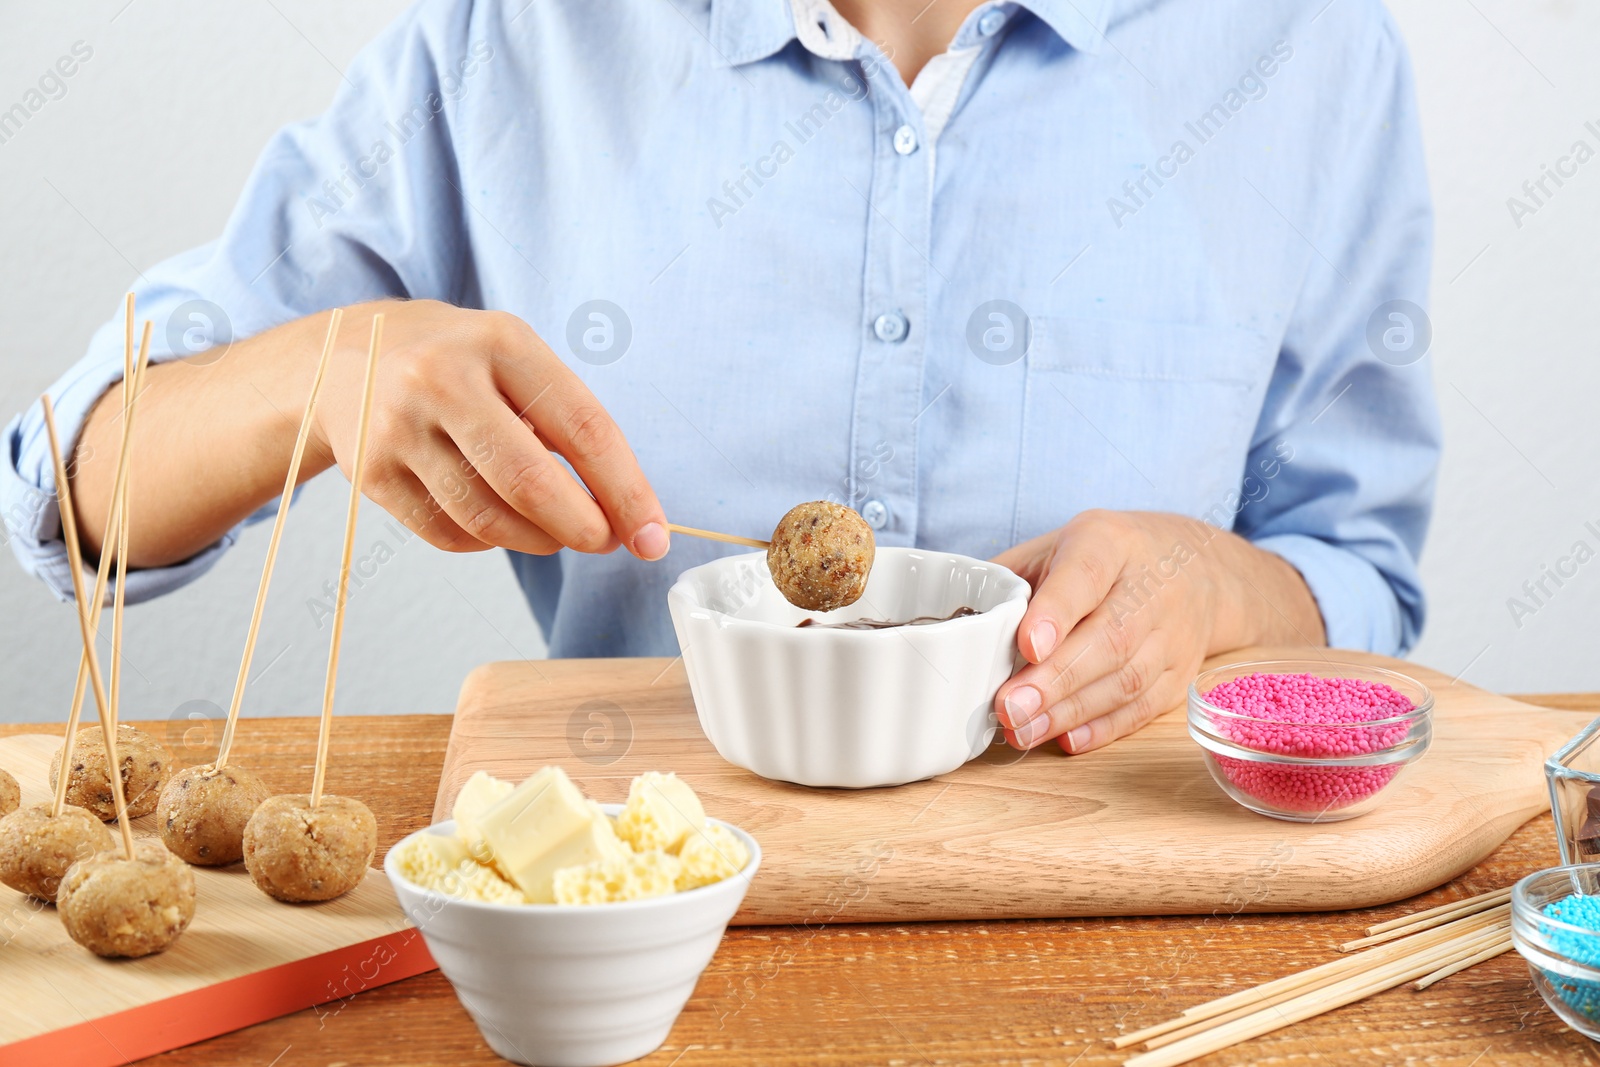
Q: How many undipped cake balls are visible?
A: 7